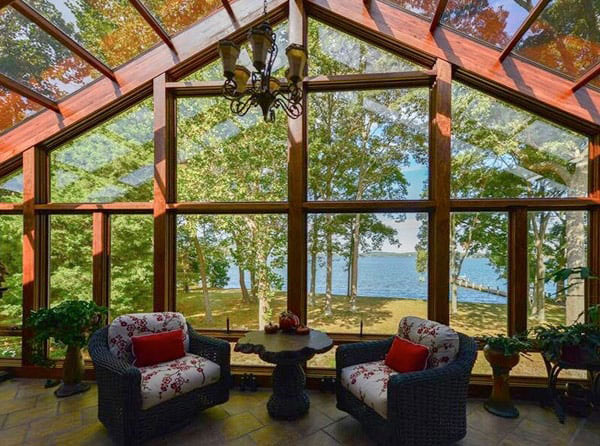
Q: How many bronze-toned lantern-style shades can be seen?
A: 5